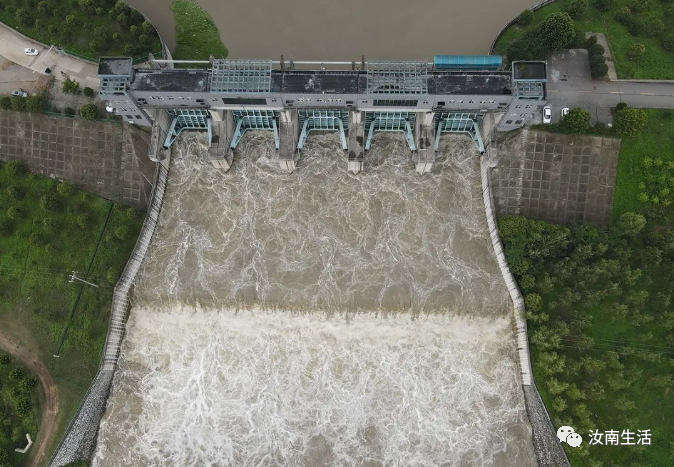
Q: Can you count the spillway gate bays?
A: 5